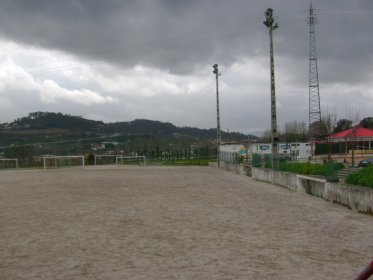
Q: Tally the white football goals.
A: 4